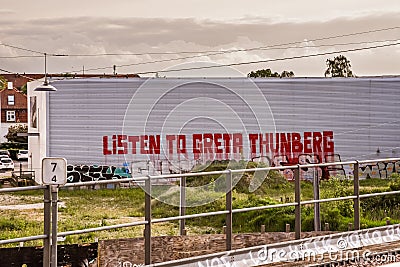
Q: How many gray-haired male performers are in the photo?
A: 0